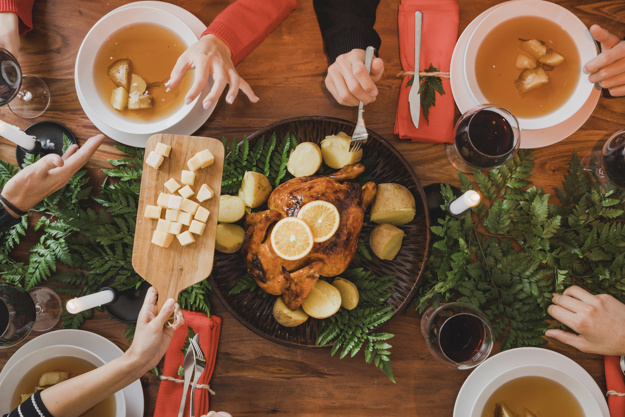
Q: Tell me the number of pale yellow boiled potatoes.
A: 10